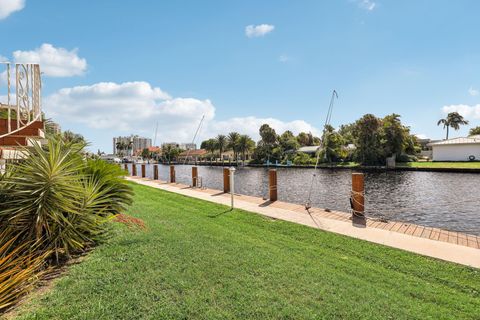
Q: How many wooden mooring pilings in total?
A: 9